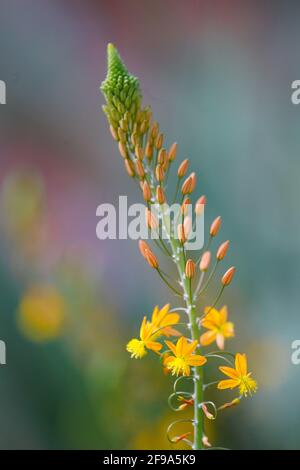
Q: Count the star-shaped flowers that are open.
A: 5